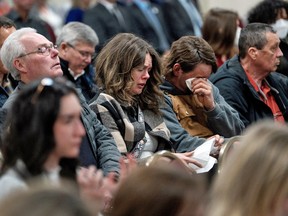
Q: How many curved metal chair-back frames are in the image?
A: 2